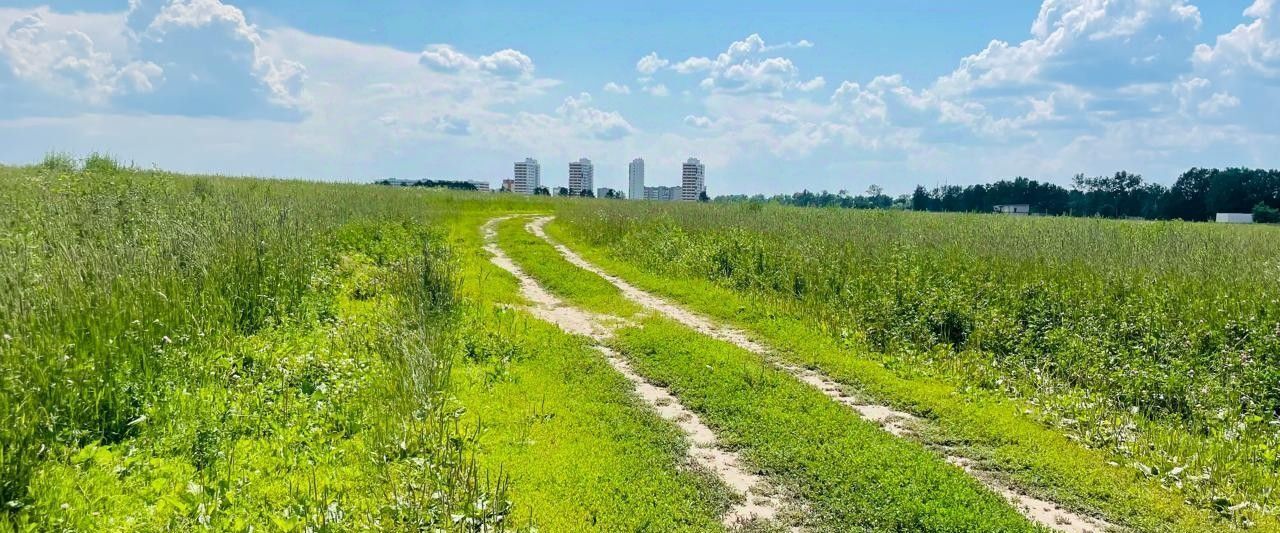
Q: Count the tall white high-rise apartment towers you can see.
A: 4